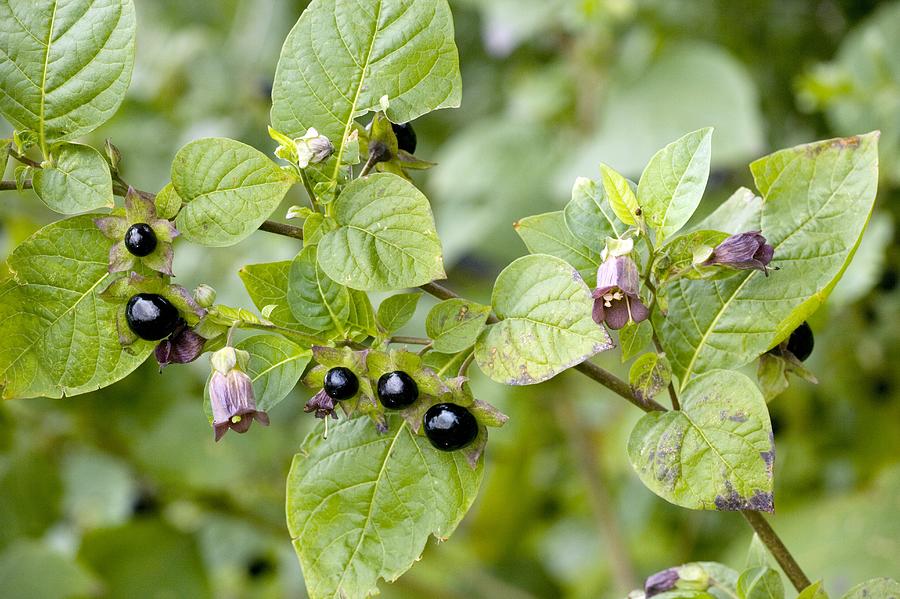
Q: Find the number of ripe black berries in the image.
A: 7